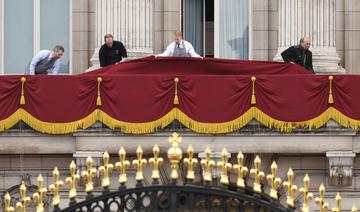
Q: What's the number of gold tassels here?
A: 5